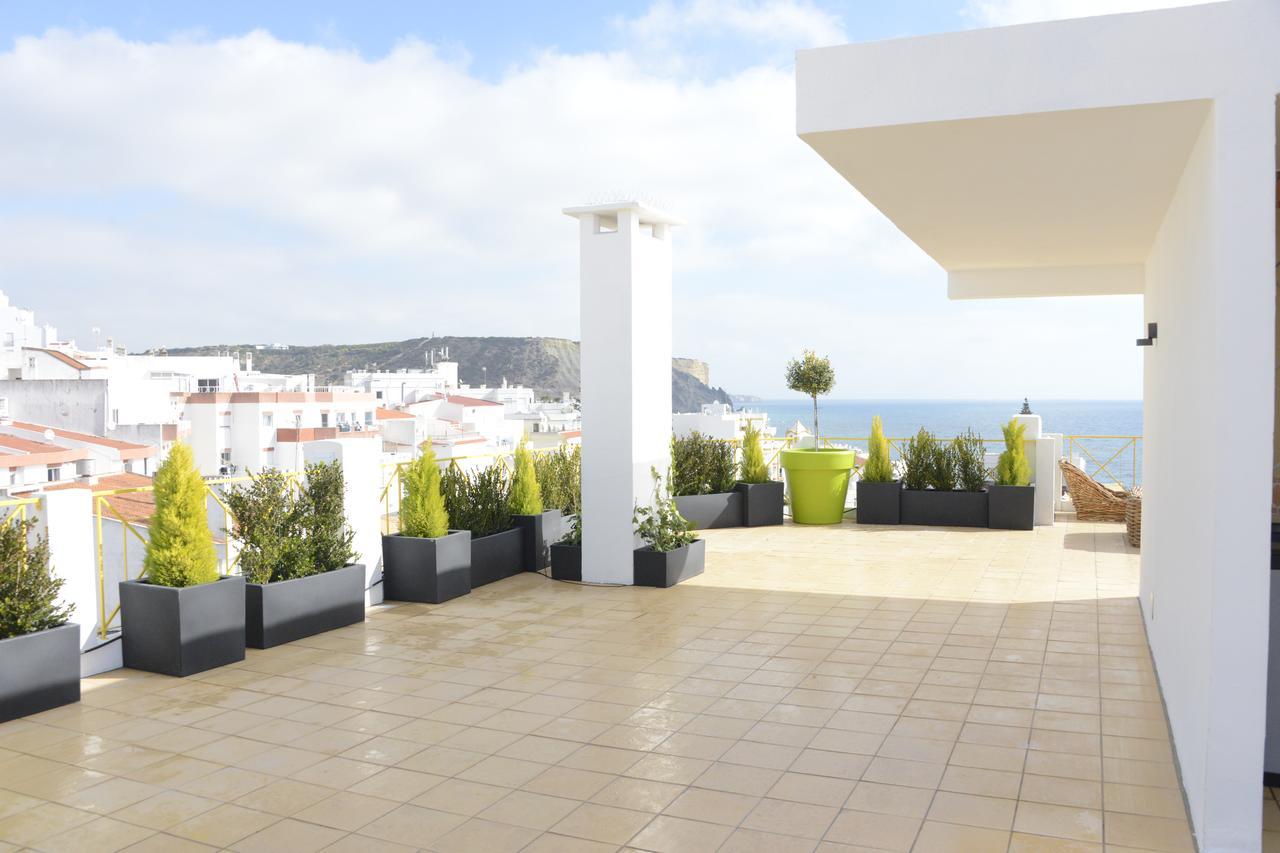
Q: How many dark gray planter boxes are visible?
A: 13